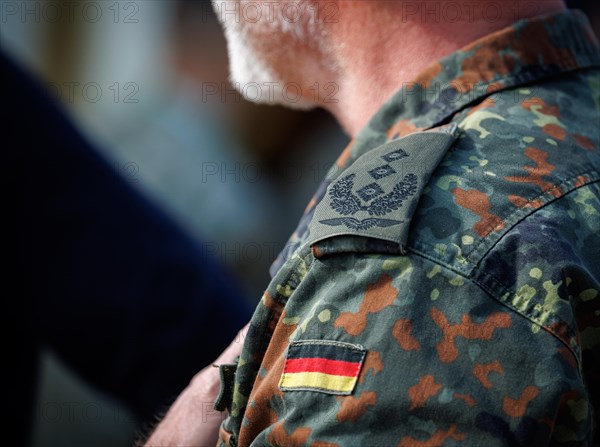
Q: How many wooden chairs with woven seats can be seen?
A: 0